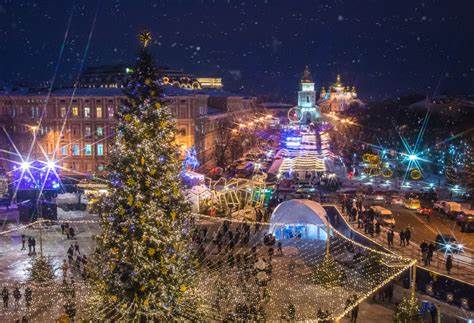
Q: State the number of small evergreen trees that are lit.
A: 3